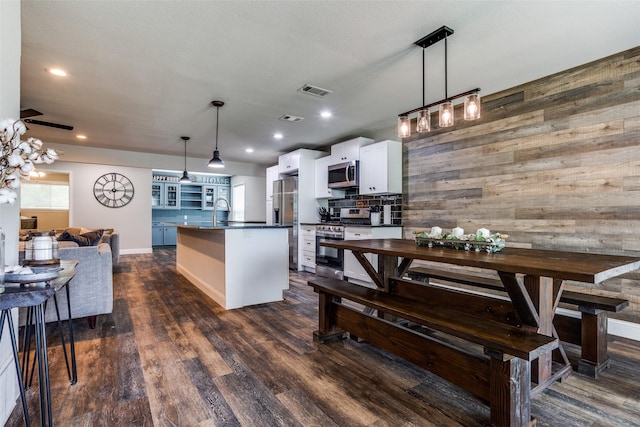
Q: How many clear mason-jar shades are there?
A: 4